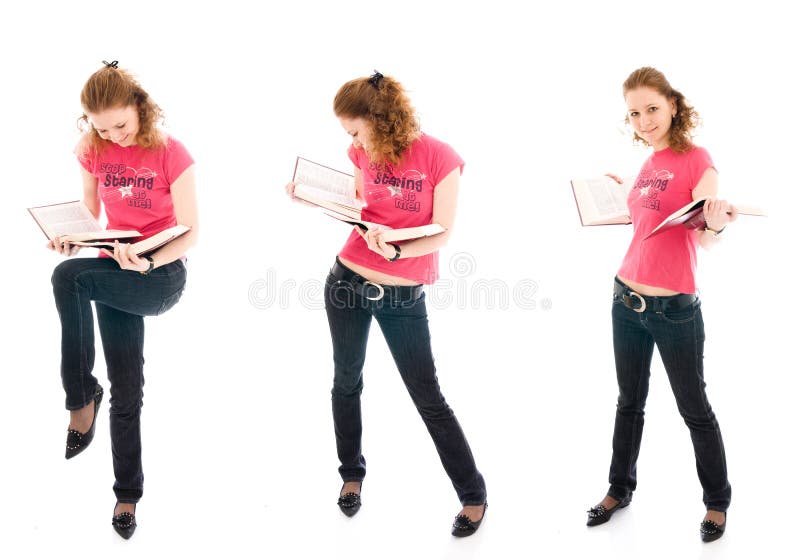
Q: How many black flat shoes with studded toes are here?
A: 6